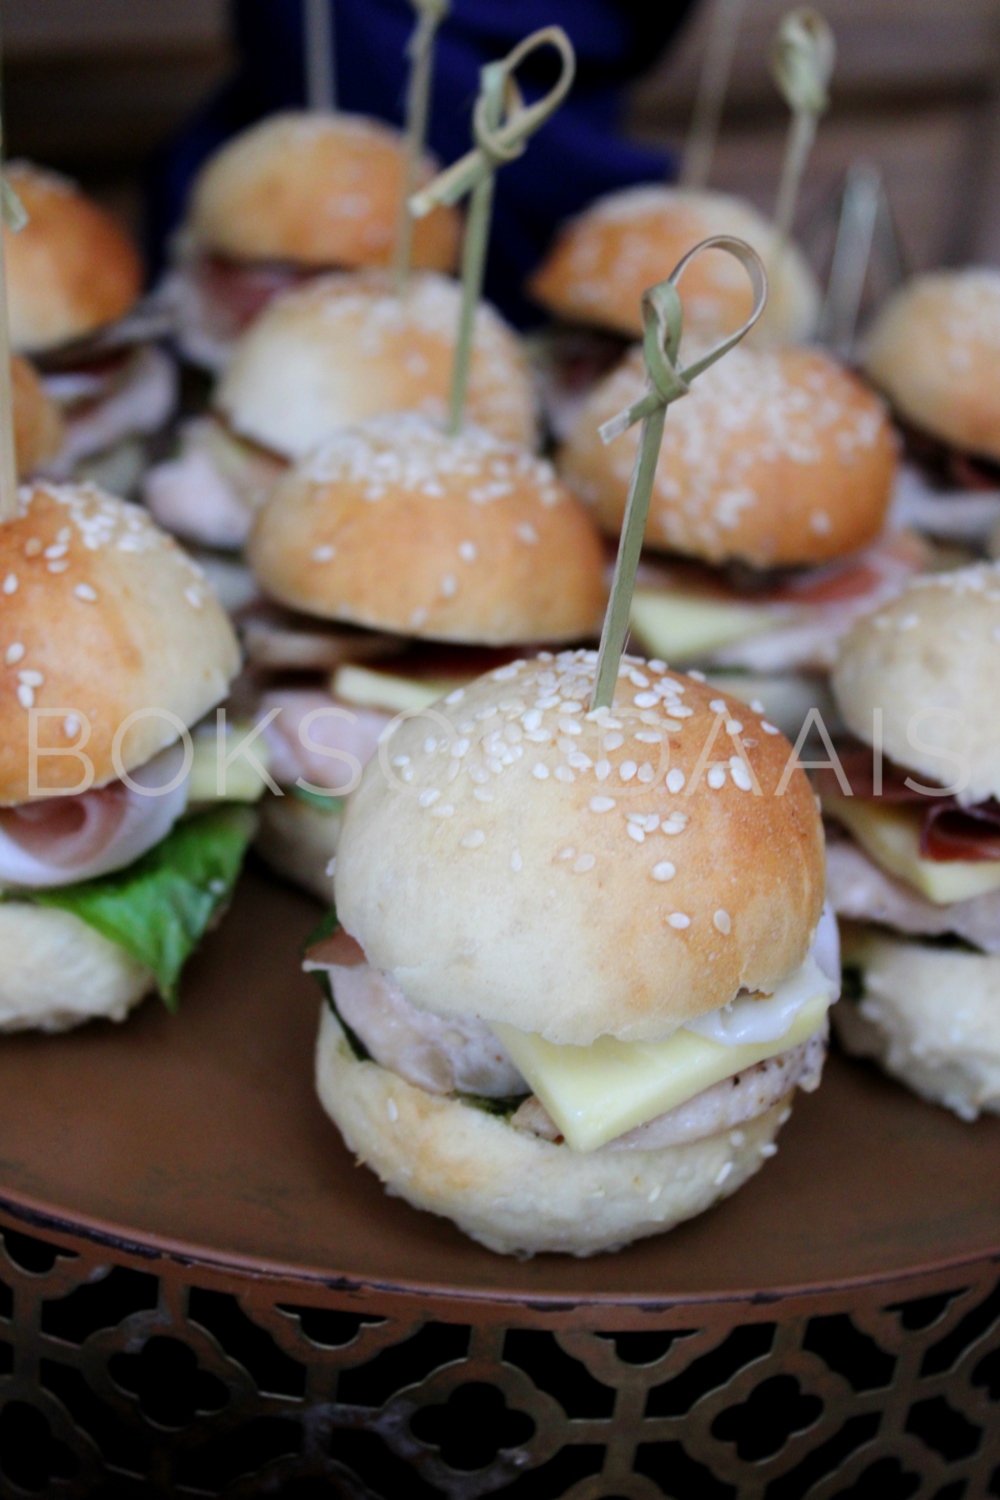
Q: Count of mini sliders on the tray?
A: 11